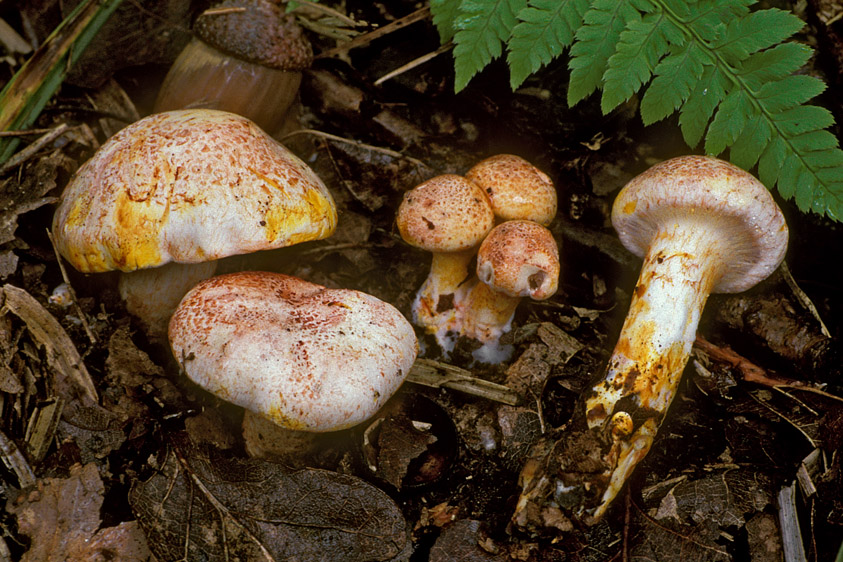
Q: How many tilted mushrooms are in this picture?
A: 1